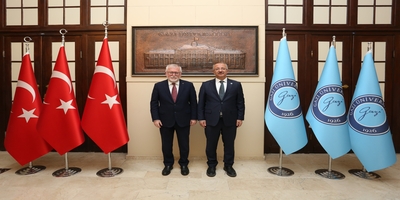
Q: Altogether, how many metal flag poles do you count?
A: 6